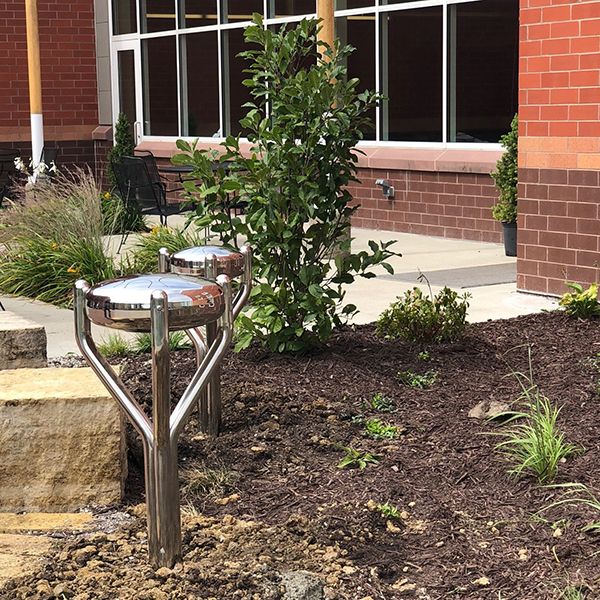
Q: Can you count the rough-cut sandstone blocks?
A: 2